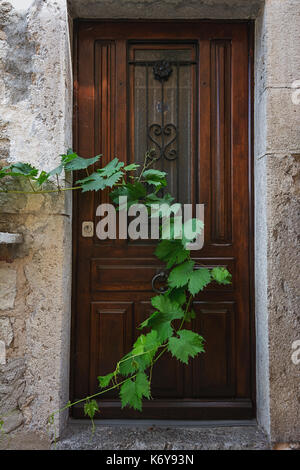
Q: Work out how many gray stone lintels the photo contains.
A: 1